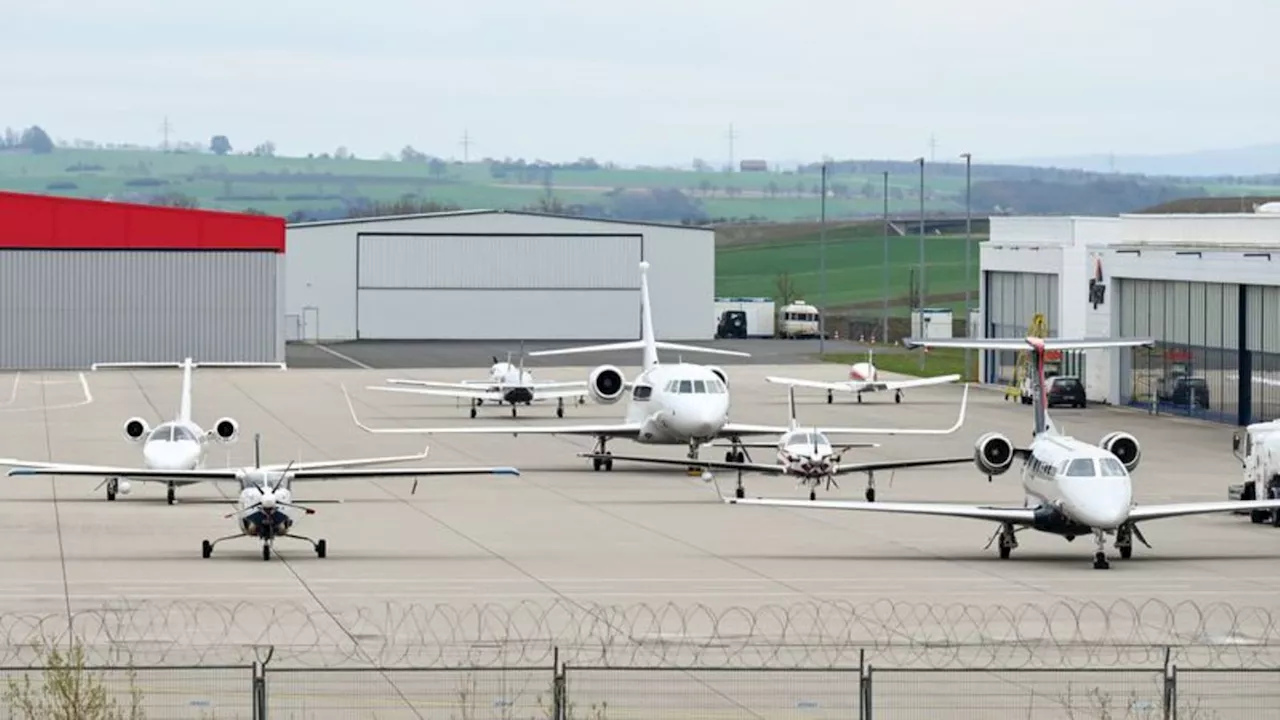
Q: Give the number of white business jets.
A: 3